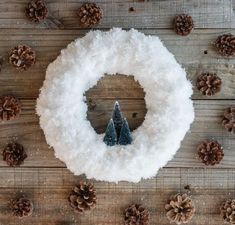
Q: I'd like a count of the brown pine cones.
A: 15